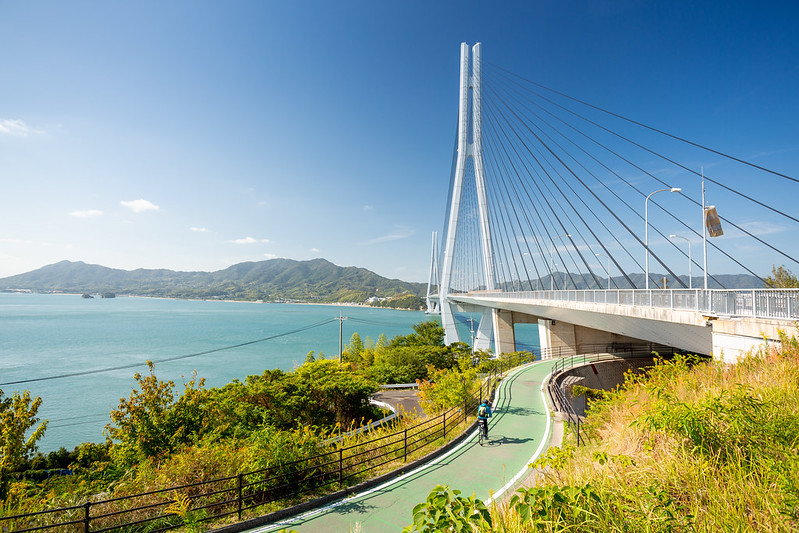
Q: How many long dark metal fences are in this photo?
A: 2